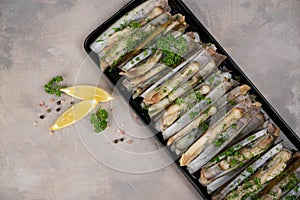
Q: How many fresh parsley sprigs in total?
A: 2